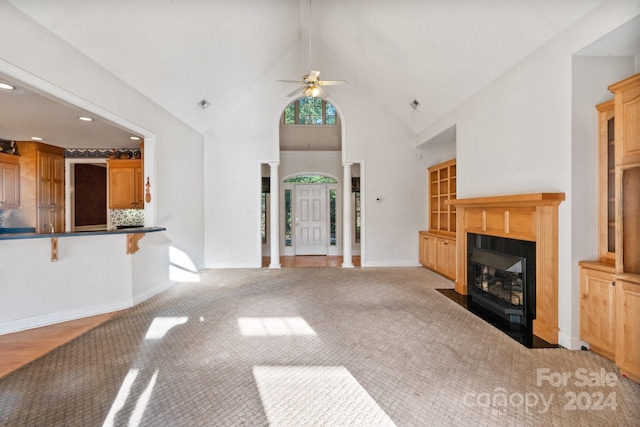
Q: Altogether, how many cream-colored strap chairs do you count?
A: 0